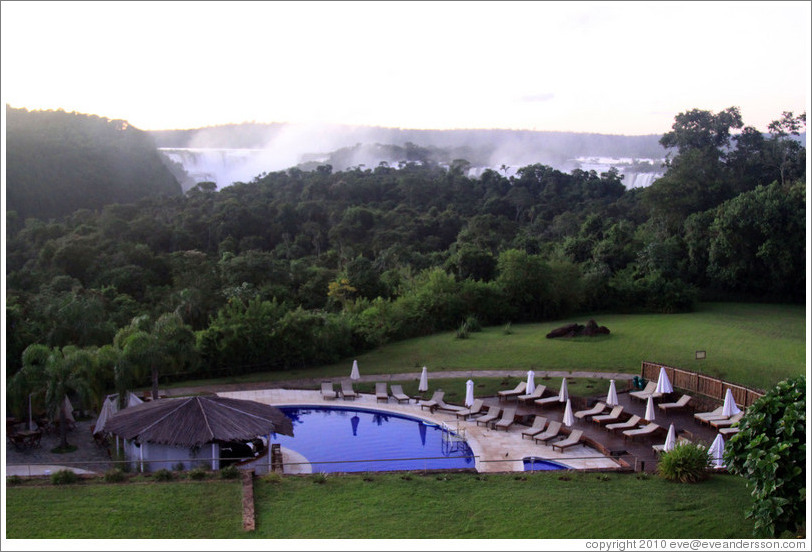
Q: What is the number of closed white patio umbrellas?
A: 12